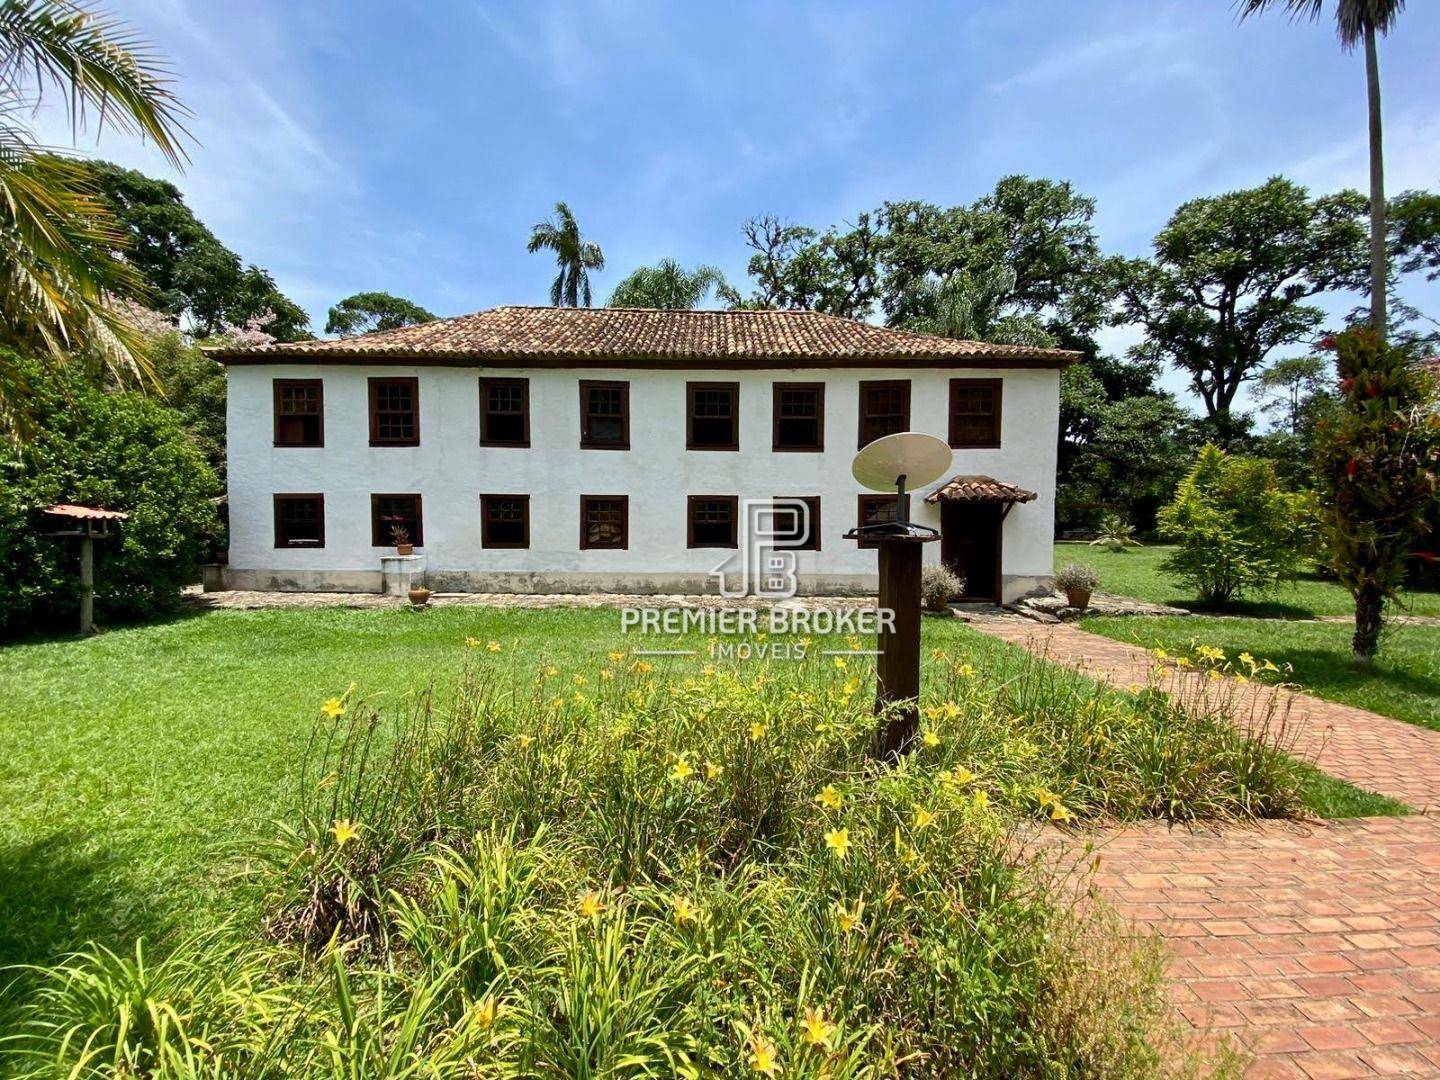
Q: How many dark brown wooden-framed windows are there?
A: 15